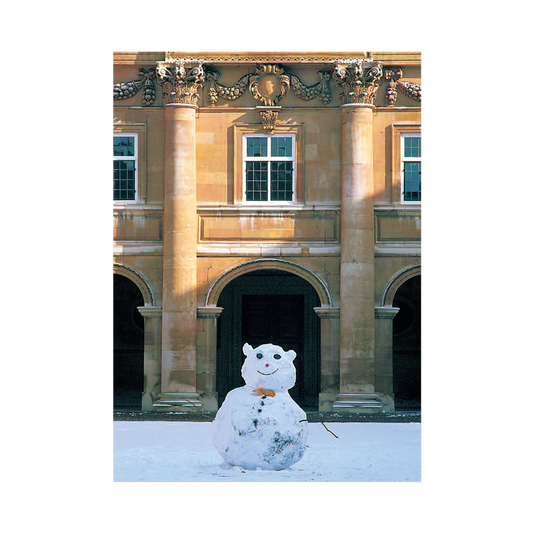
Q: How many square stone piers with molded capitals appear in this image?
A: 4